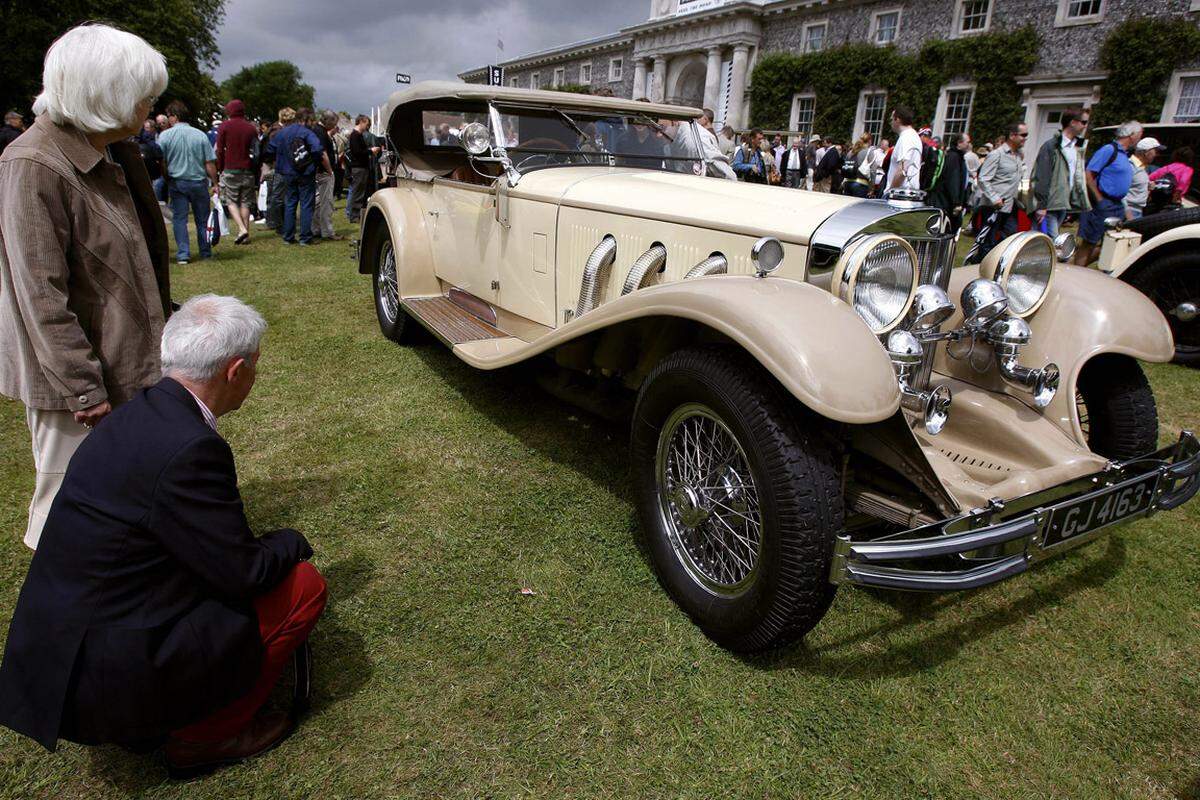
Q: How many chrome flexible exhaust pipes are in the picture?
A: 3